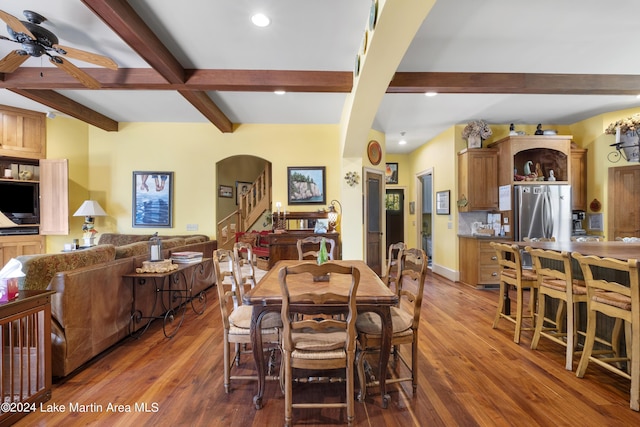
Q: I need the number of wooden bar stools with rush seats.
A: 3